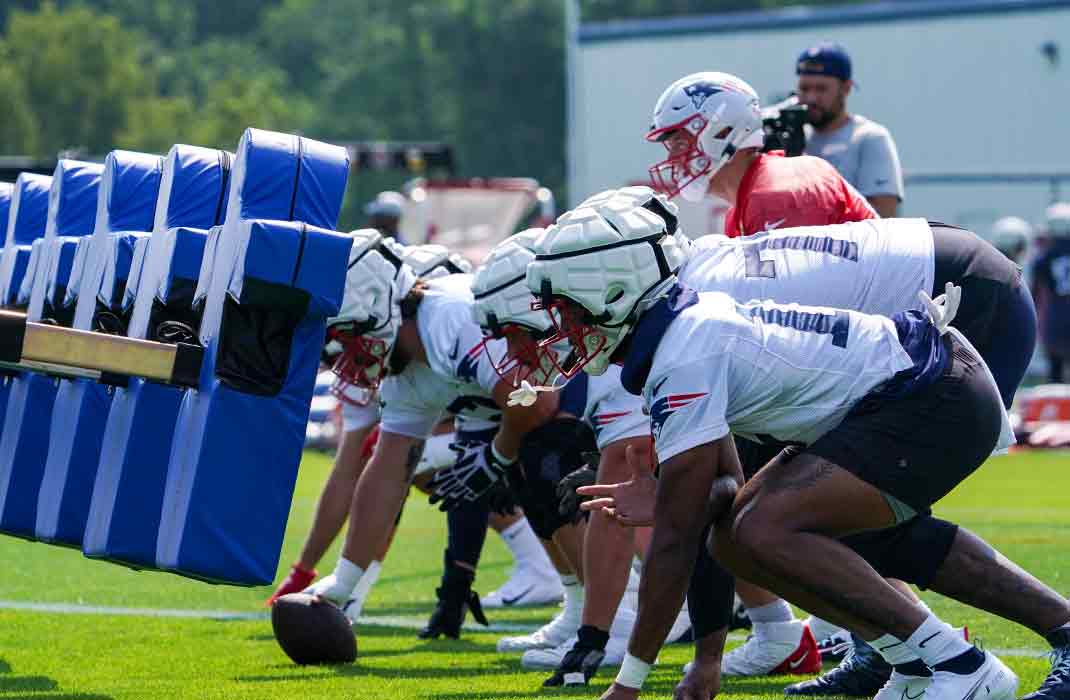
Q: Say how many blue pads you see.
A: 6